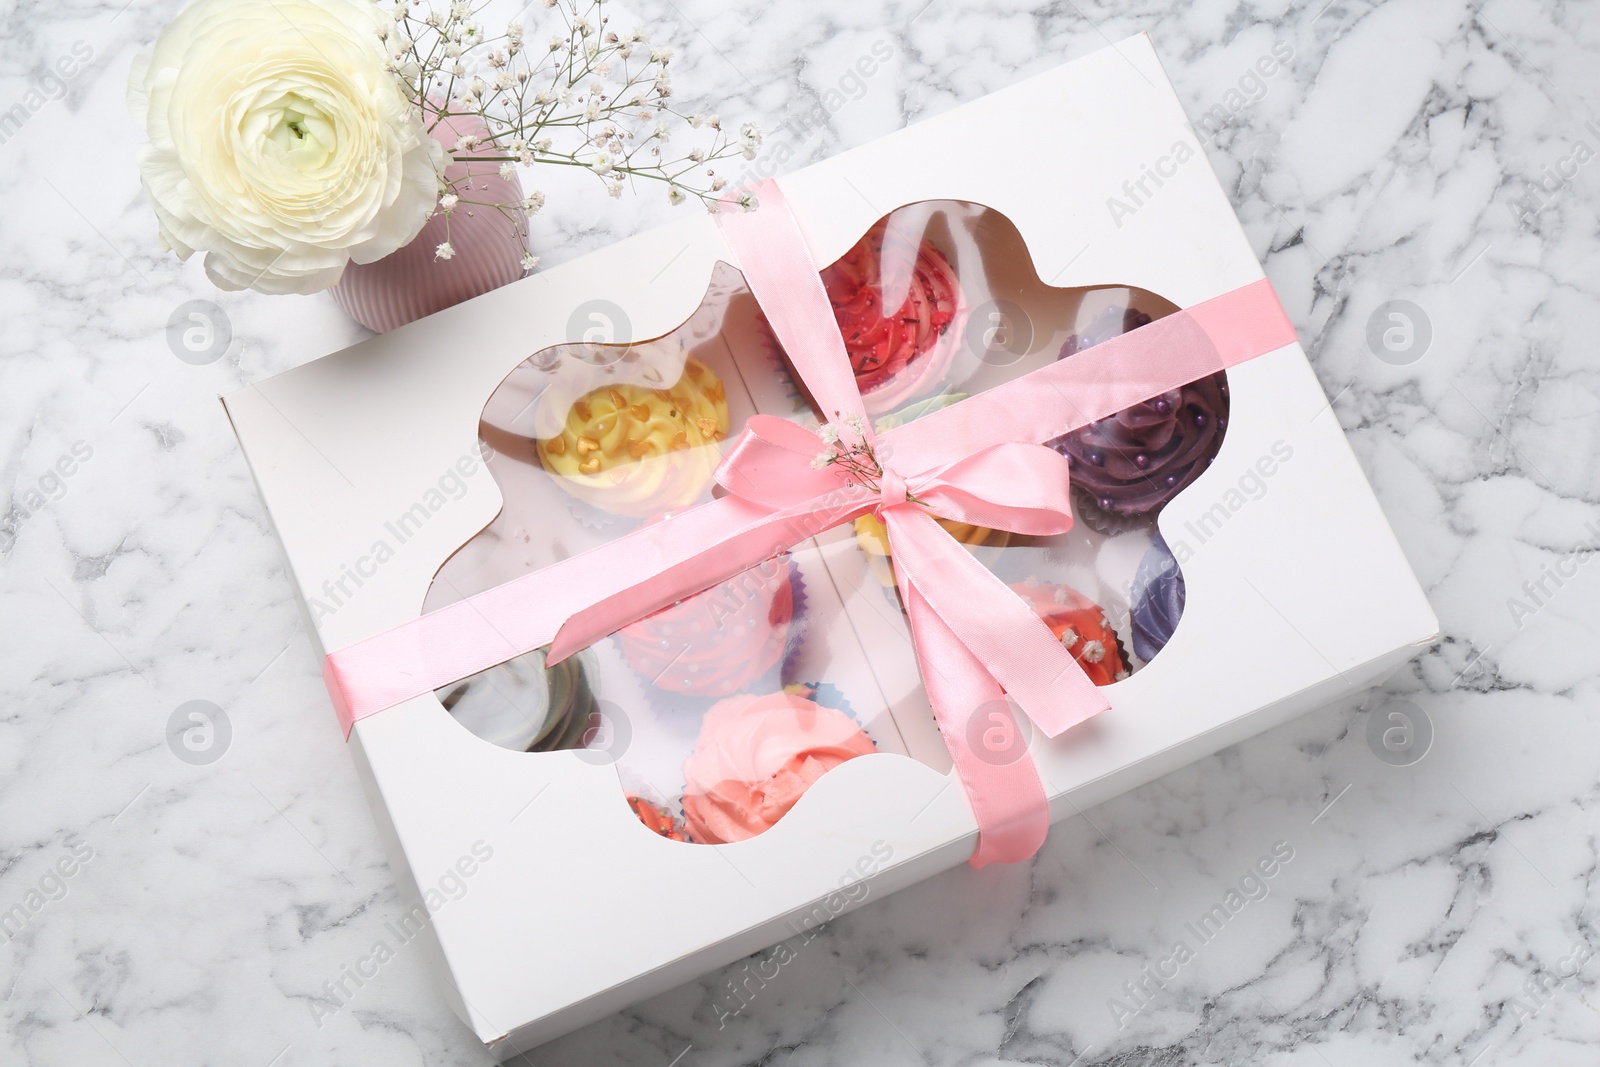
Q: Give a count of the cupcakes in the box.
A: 10